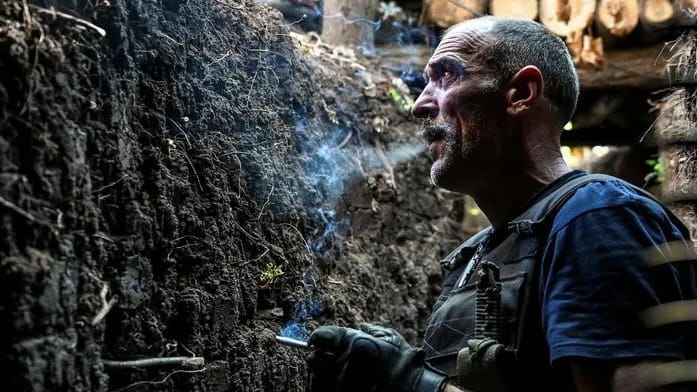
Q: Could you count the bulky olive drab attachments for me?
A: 1